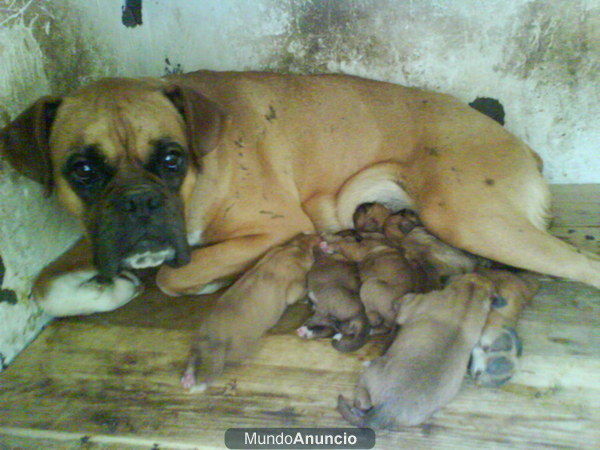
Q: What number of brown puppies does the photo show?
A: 6